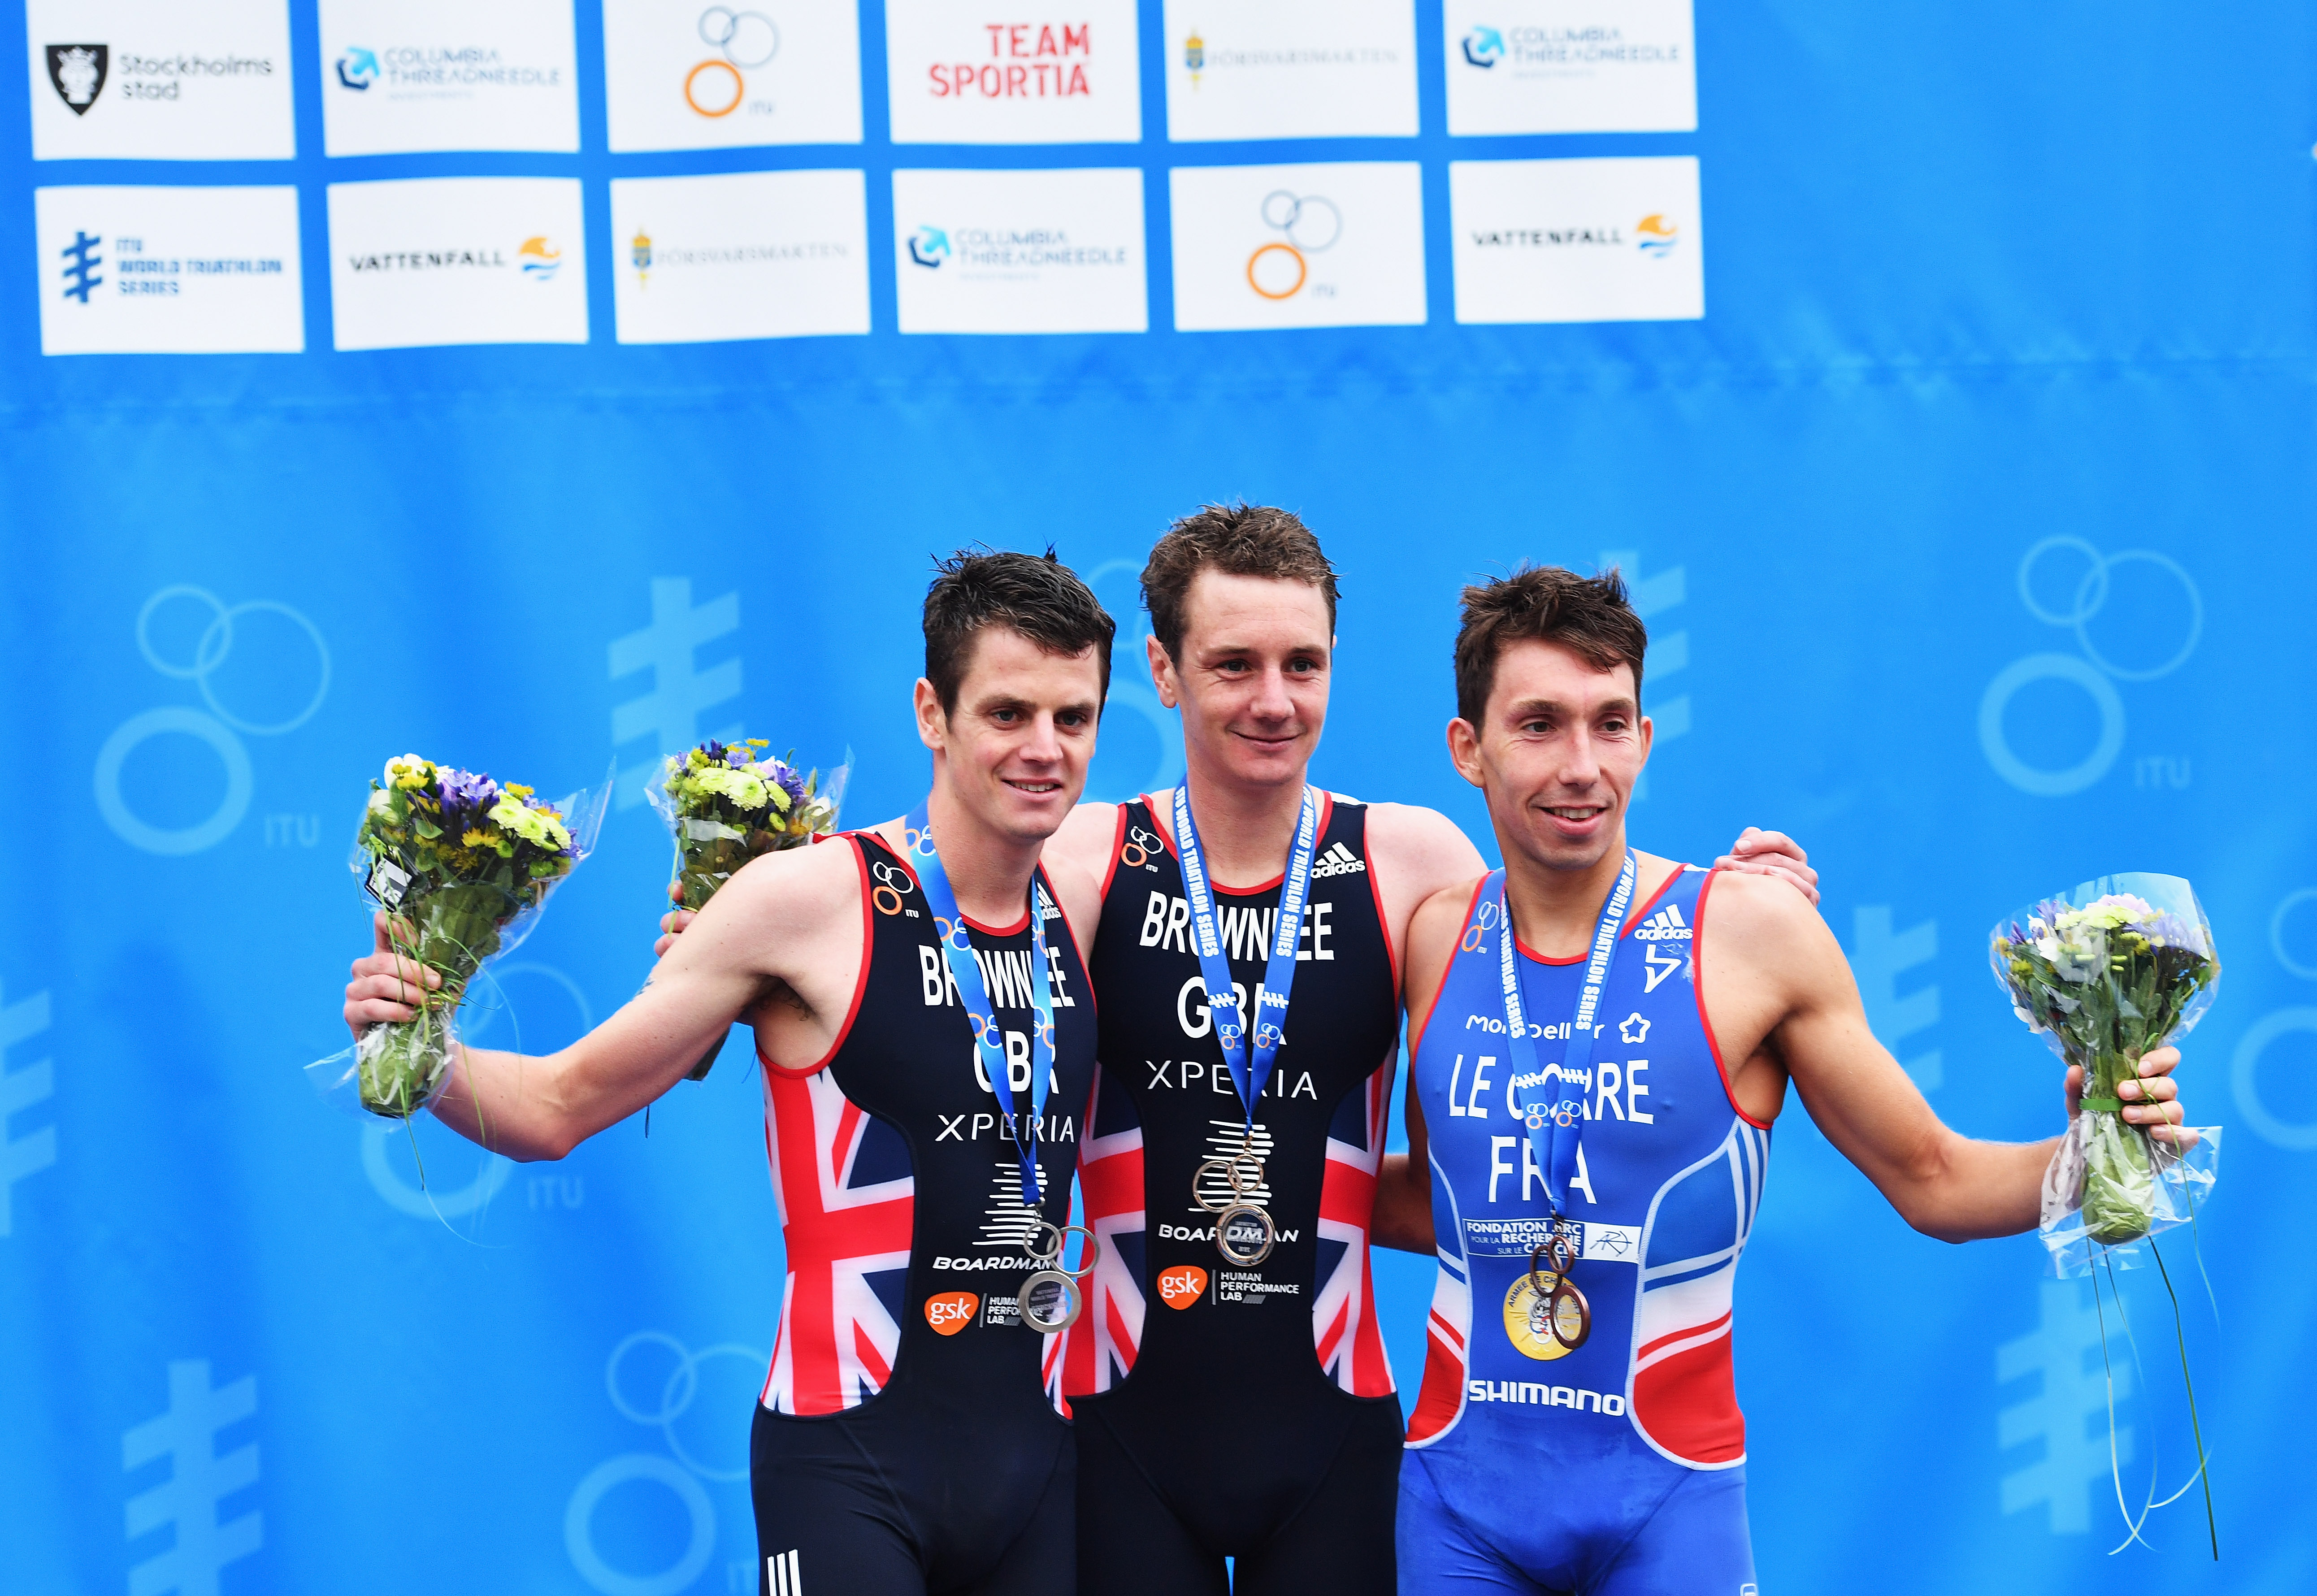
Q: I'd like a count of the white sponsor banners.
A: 12